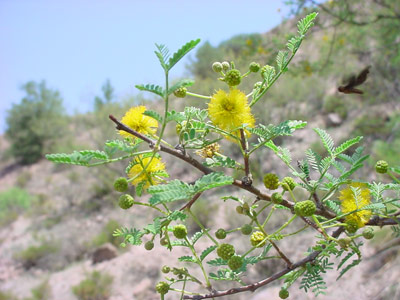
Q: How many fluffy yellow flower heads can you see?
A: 4